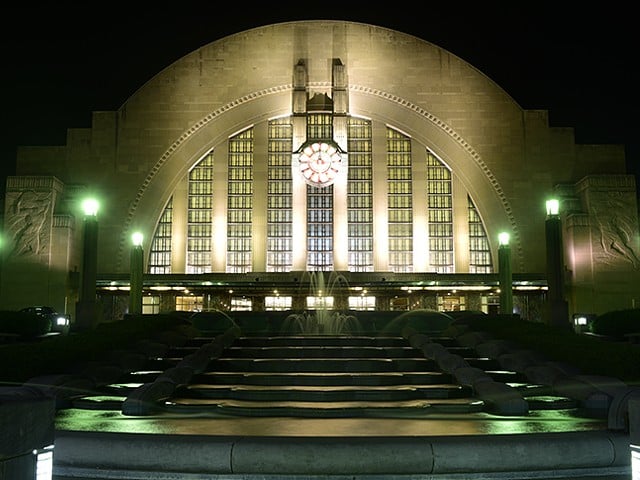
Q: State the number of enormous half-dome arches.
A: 1